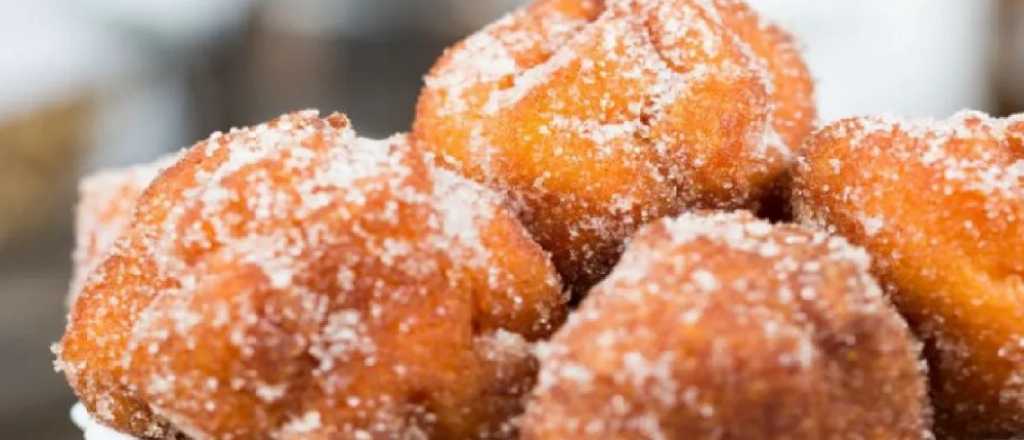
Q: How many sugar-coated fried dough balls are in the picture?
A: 5